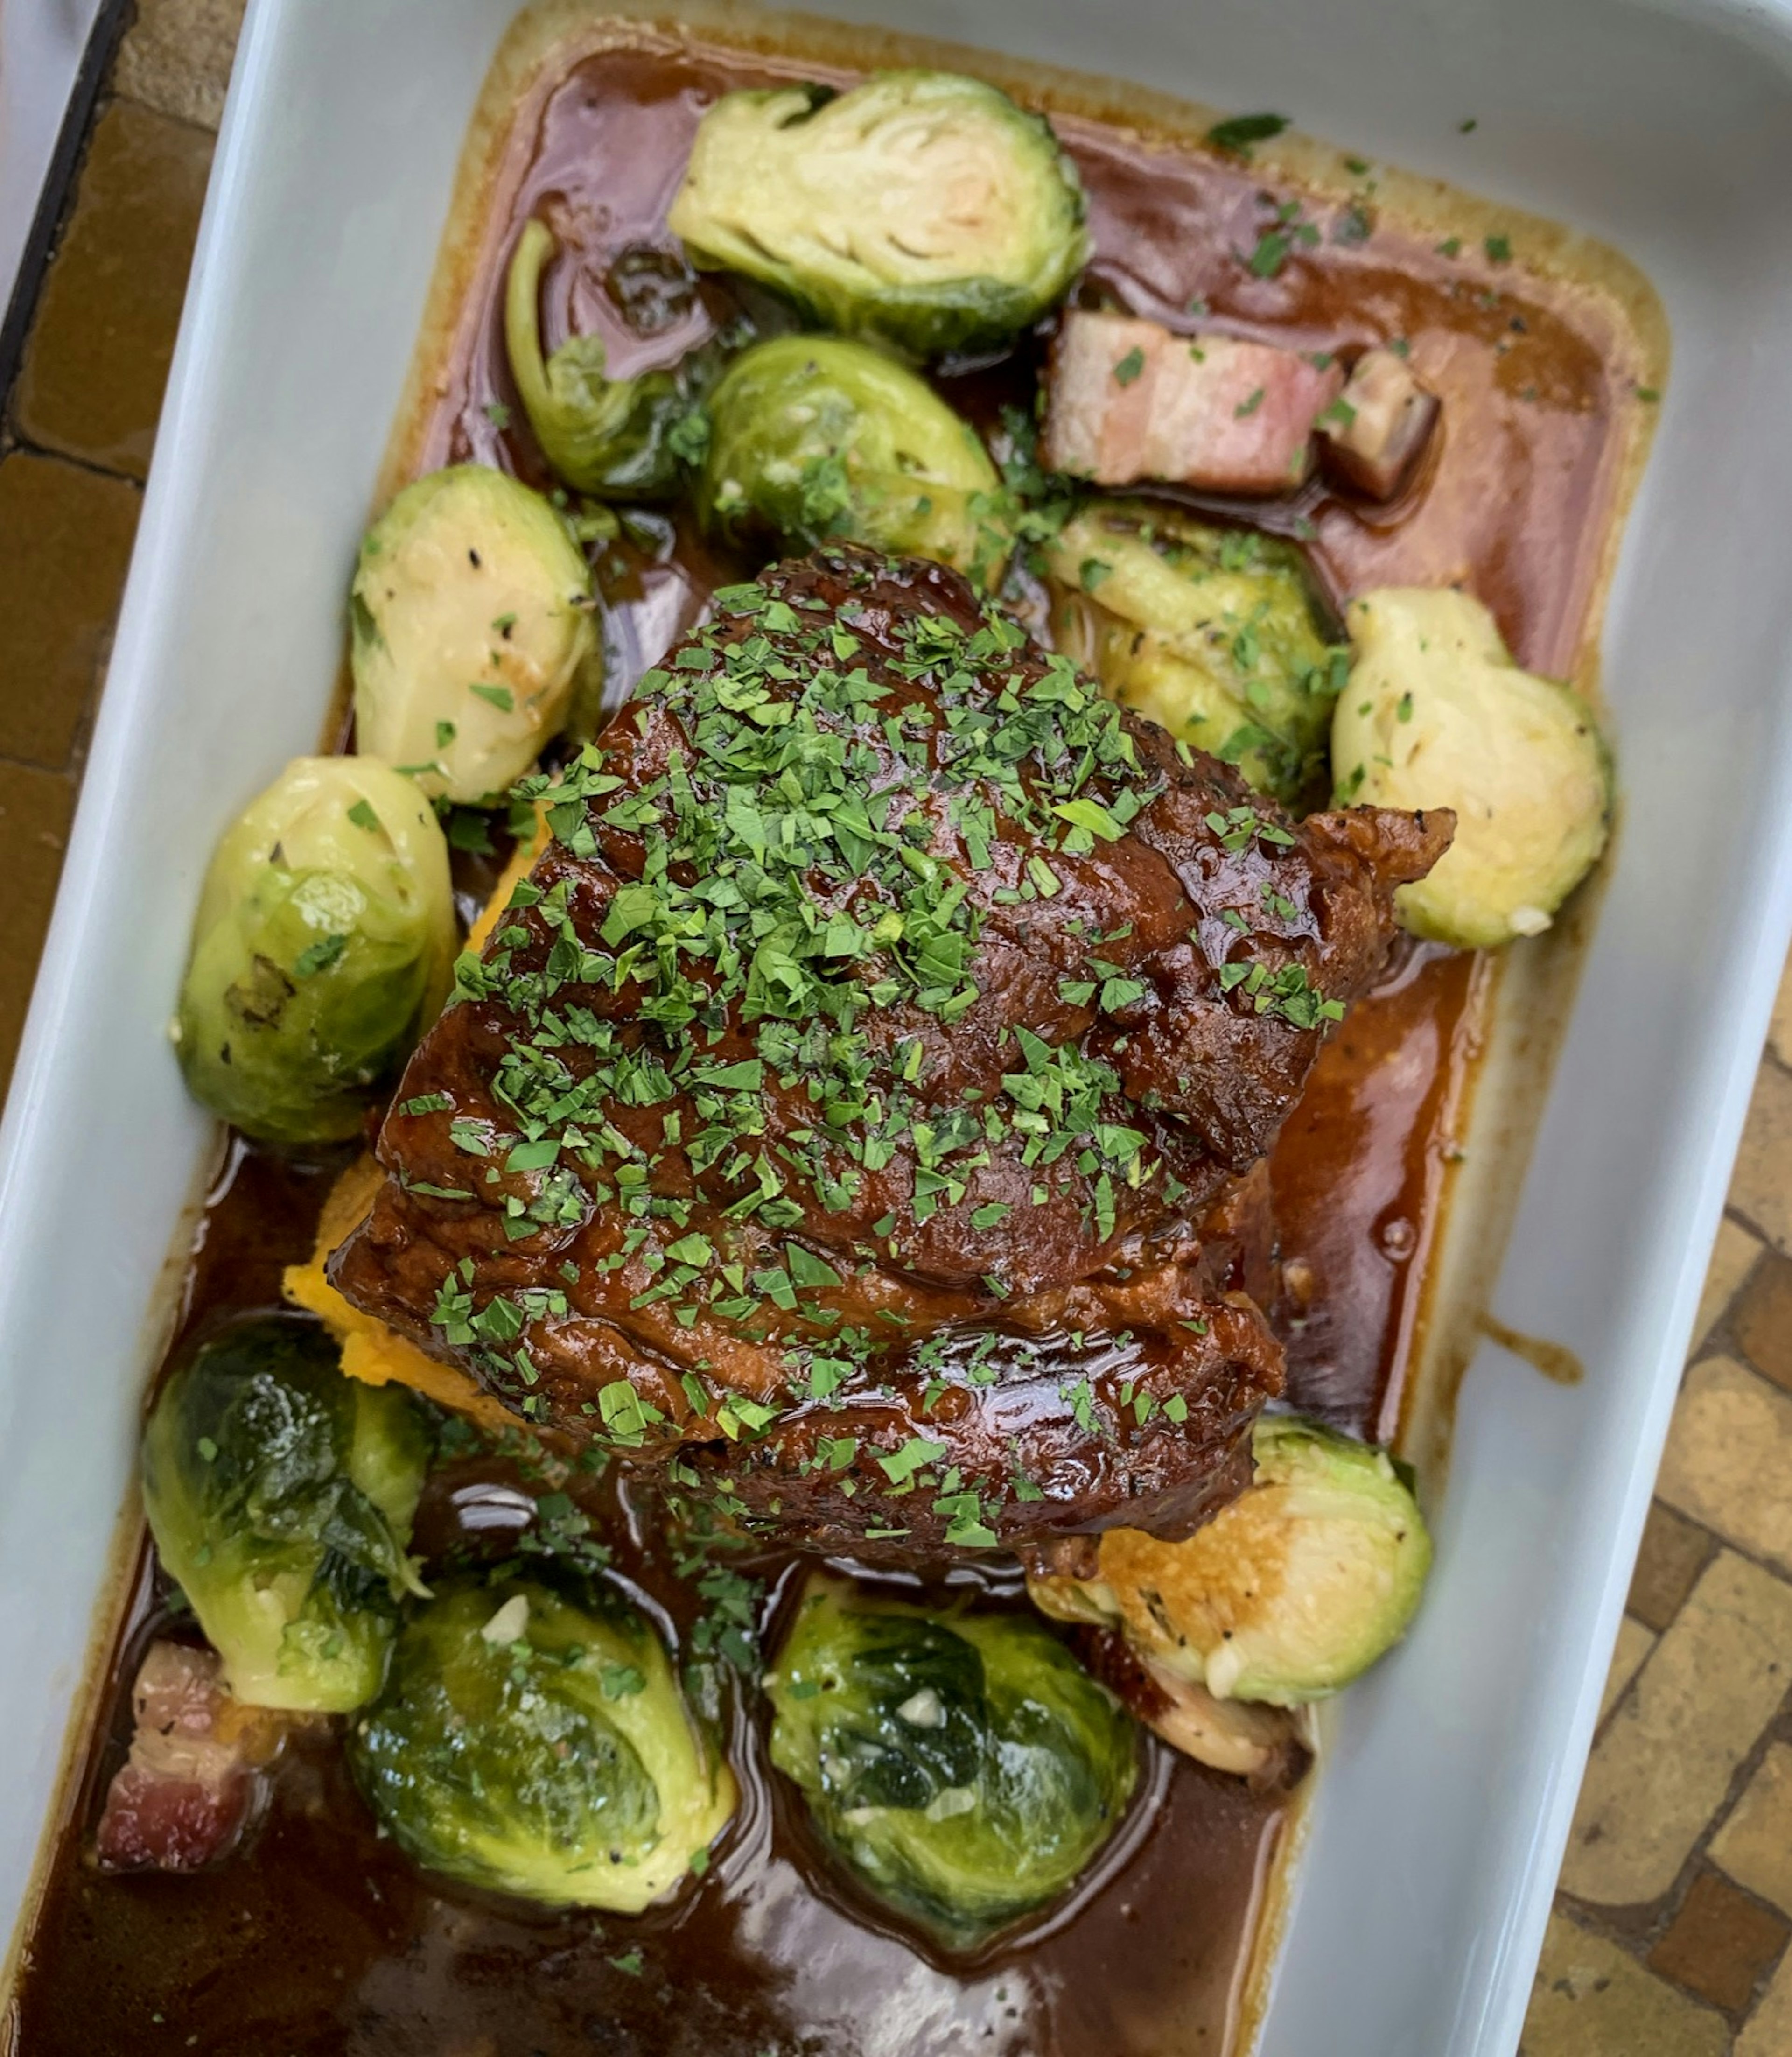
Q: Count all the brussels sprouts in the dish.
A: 11